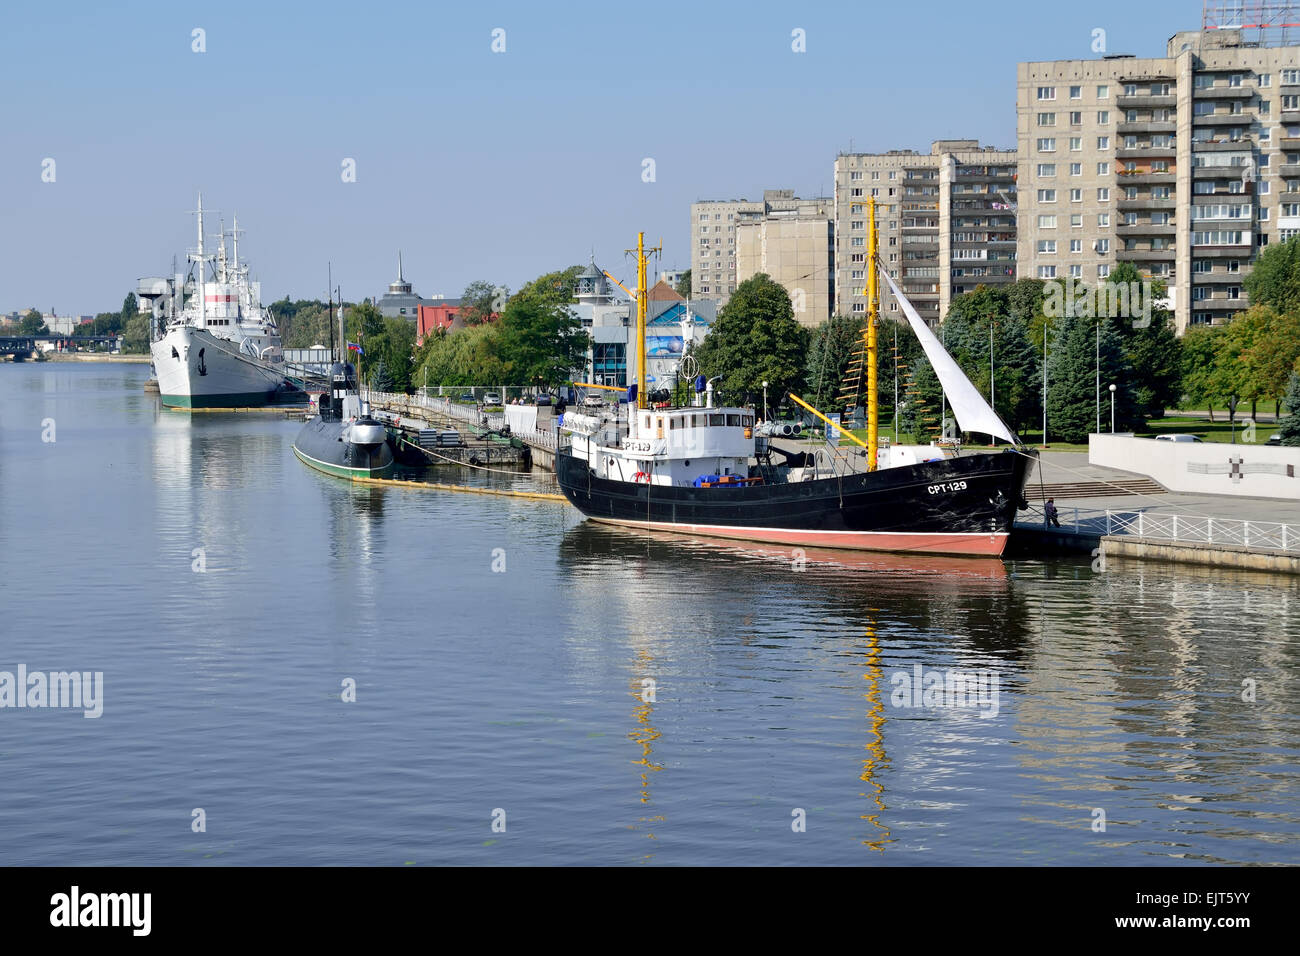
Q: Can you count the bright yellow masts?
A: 2